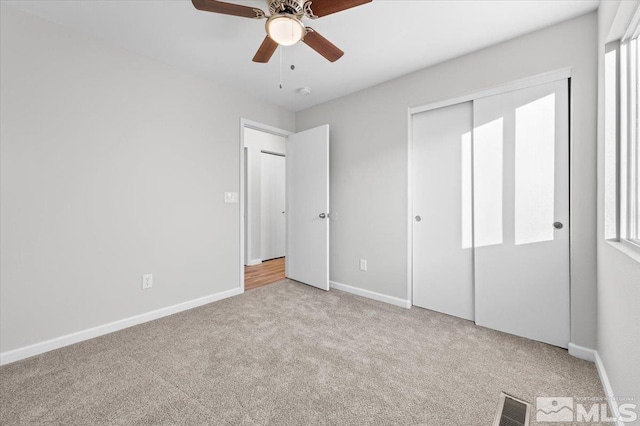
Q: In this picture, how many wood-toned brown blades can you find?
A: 4